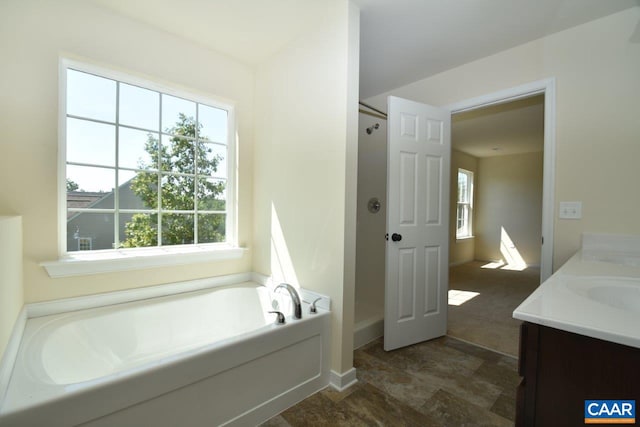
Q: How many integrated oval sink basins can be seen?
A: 1